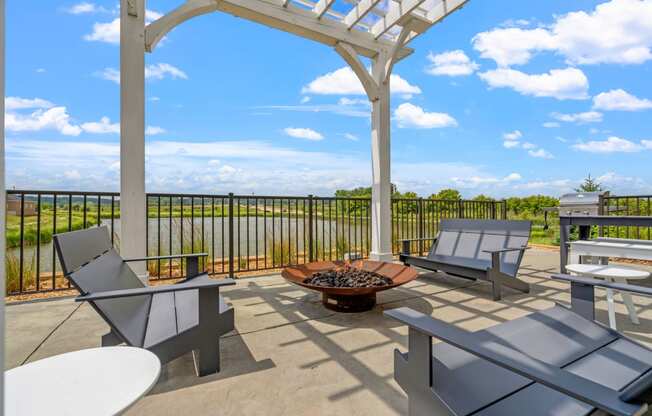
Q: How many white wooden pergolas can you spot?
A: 1